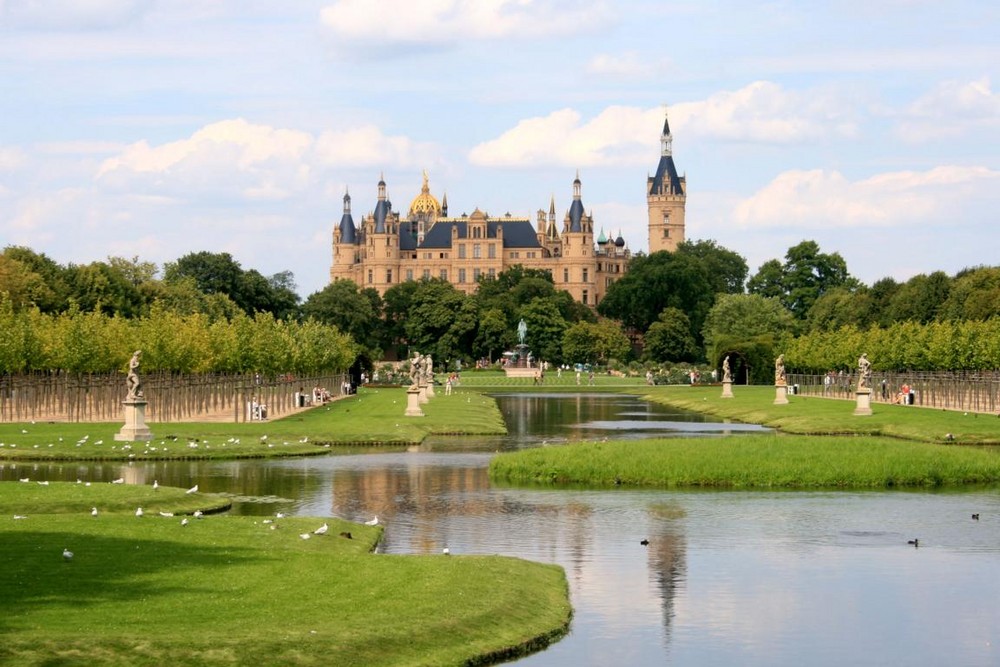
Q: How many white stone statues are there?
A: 7